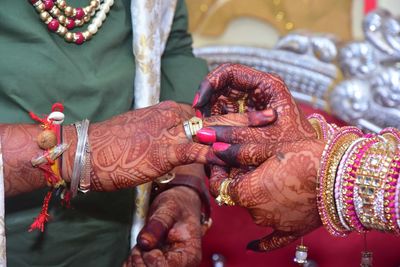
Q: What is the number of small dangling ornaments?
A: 2